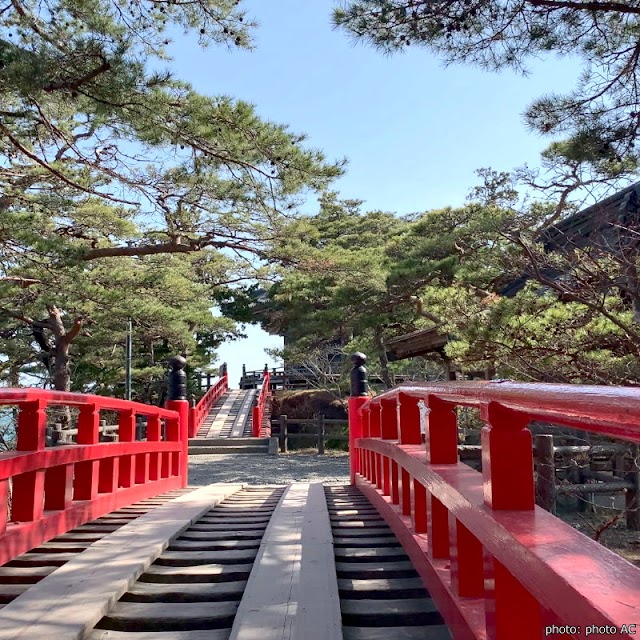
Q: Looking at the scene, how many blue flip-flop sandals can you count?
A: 0